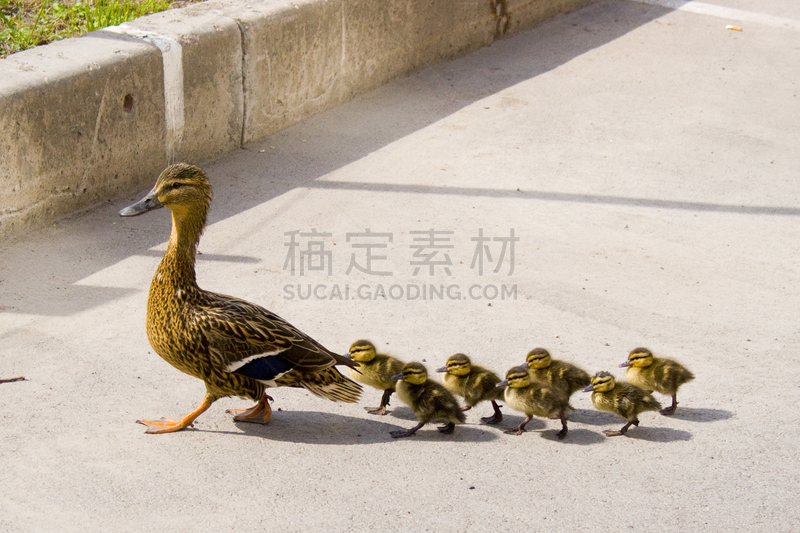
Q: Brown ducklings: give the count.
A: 7